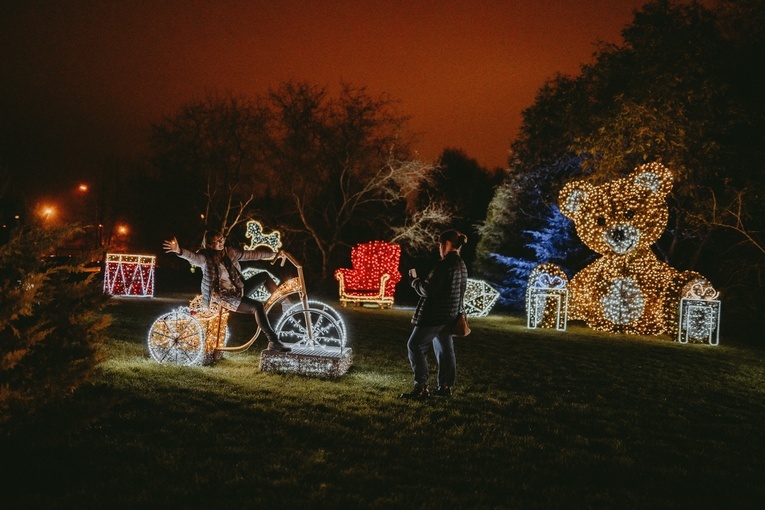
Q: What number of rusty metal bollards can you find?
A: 0